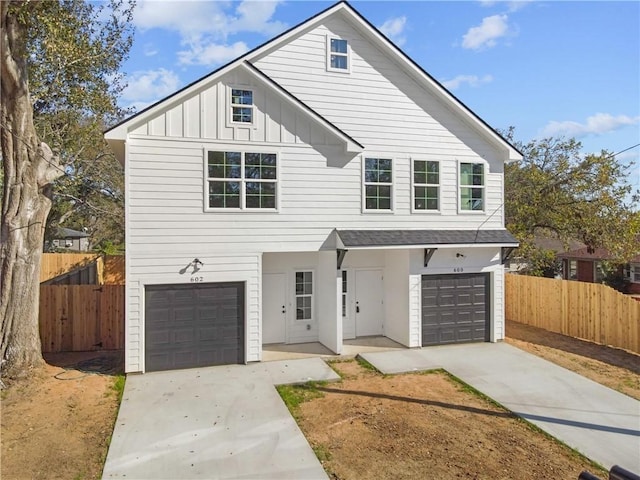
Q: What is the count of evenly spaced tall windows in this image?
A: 3